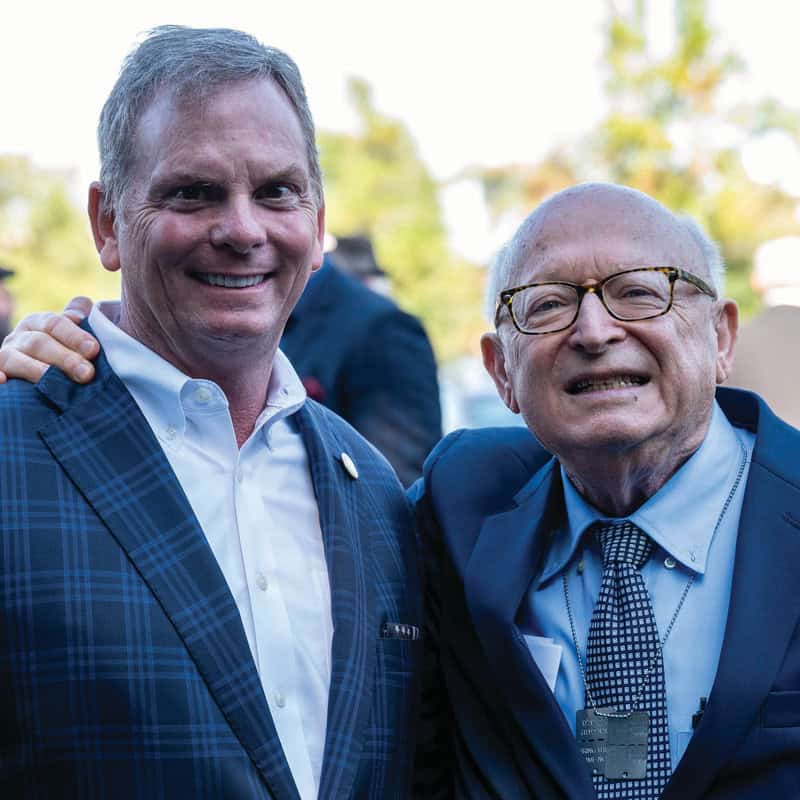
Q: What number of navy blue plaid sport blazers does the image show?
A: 1